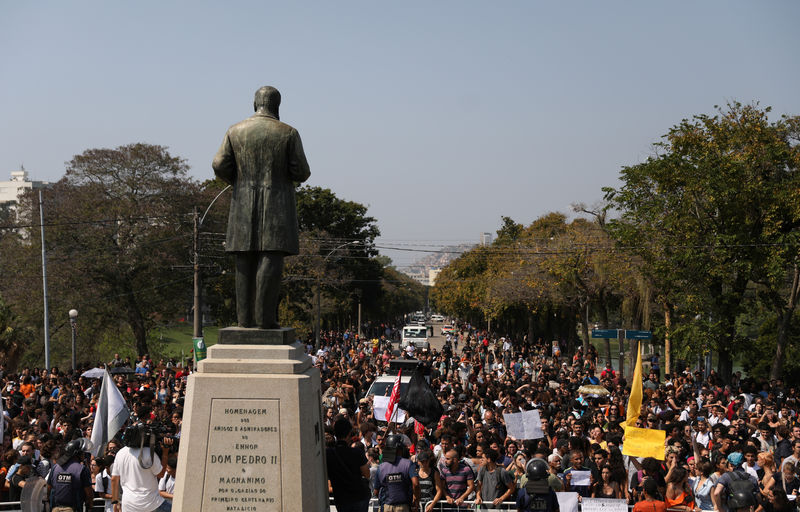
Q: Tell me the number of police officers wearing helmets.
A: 3